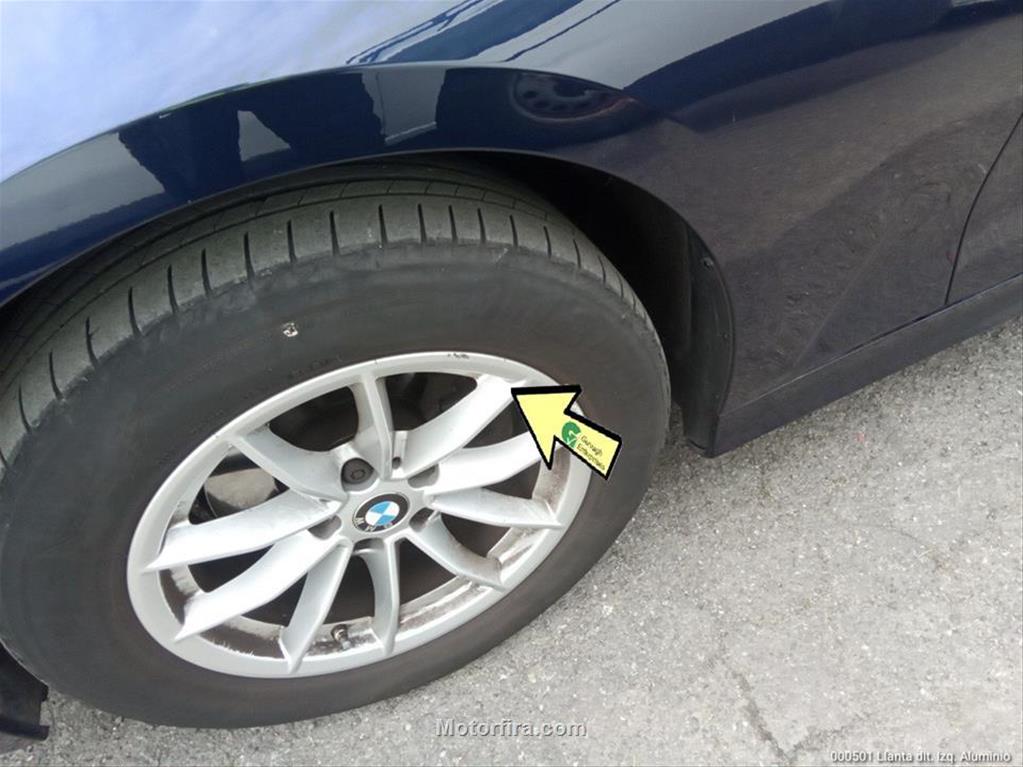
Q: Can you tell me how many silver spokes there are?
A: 10